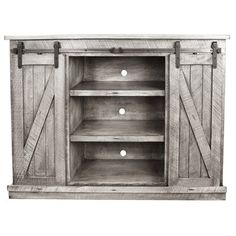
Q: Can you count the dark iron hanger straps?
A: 4